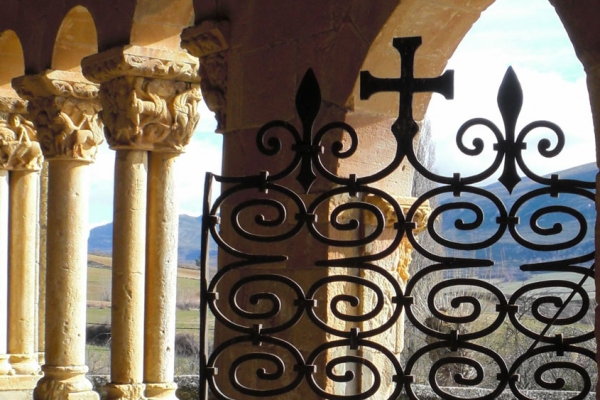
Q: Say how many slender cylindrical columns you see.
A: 5